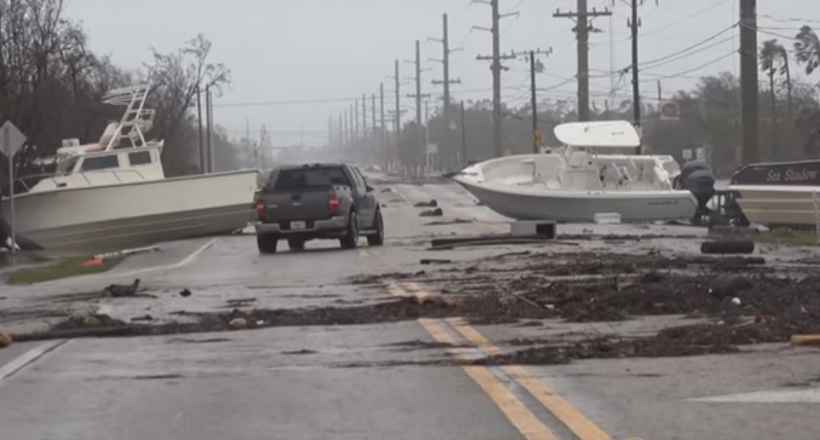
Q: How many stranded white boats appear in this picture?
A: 2